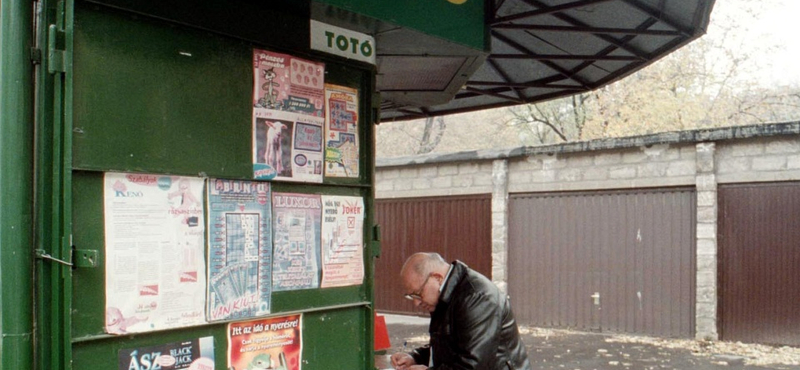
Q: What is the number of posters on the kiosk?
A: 9